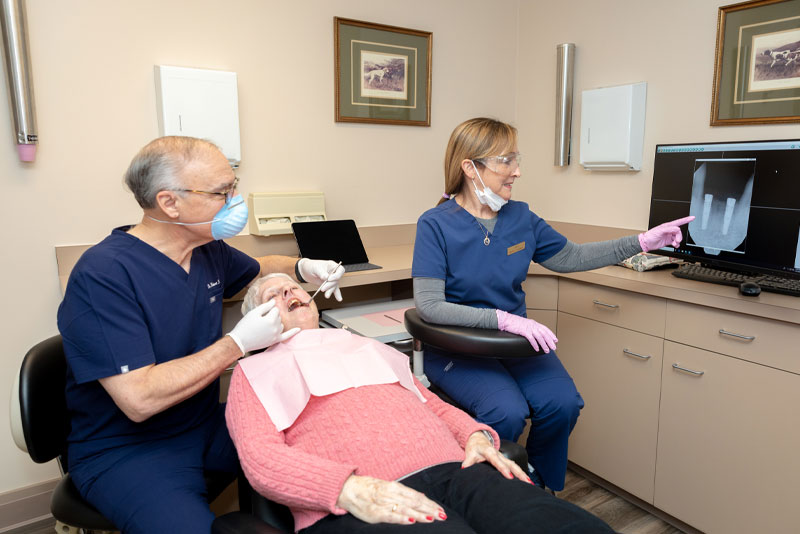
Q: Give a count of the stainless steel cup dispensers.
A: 2